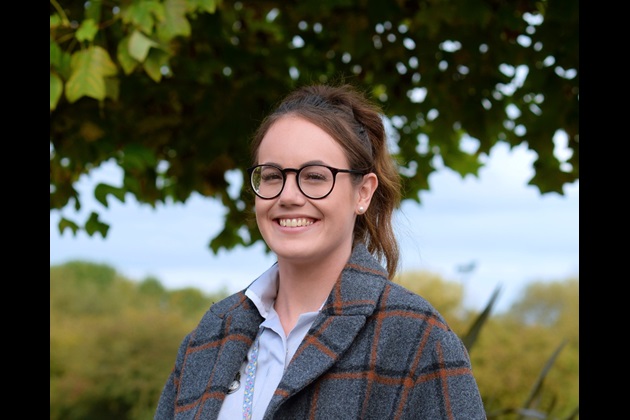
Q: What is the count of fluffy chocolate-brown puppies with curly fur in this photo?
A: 0